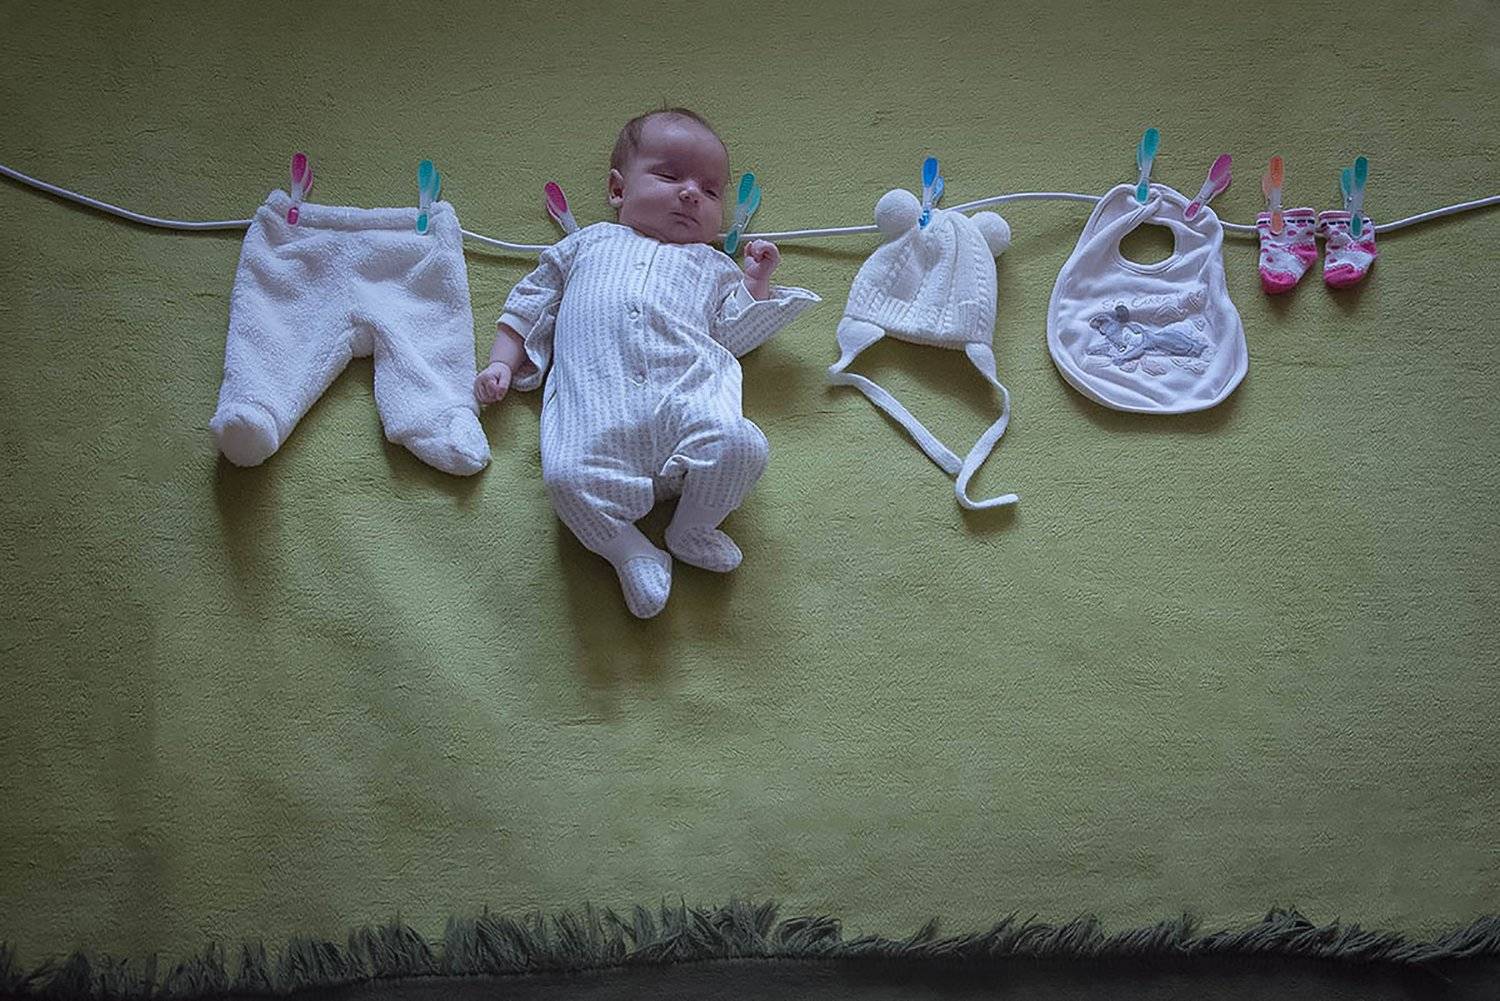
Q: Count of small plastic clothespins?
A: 9